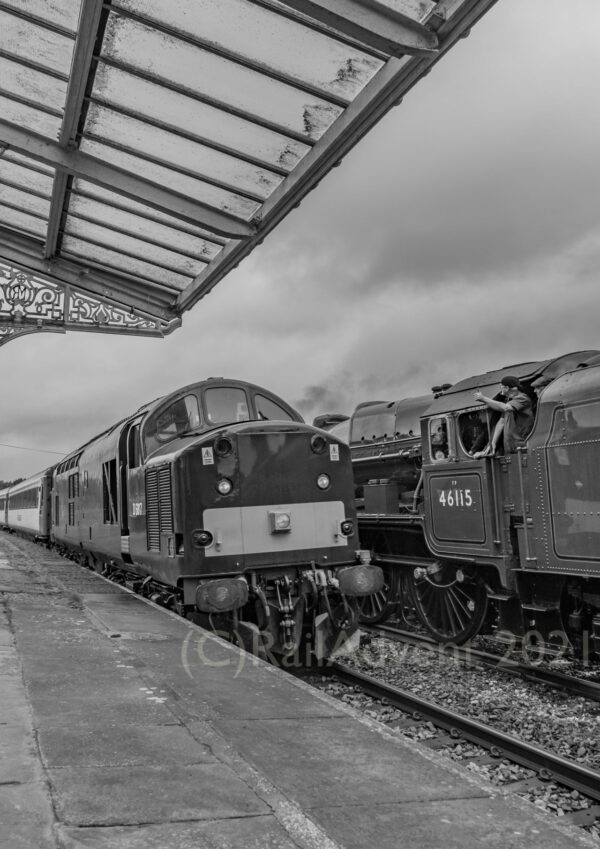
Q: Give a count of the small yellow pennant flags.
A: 0